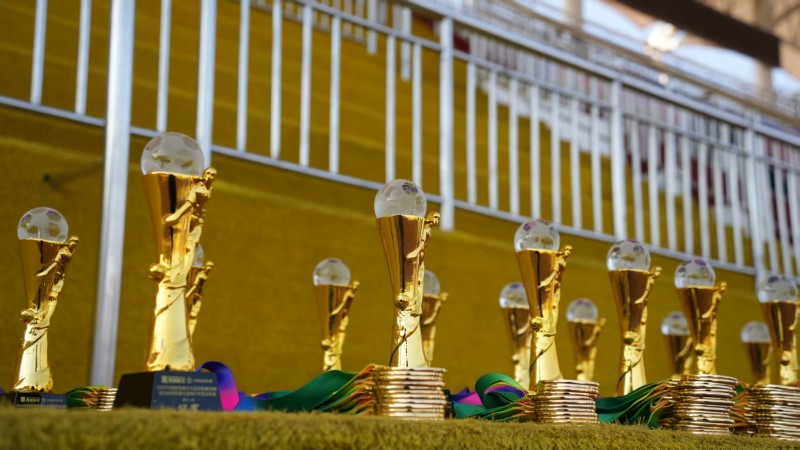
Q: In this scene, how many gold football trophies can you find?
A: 14